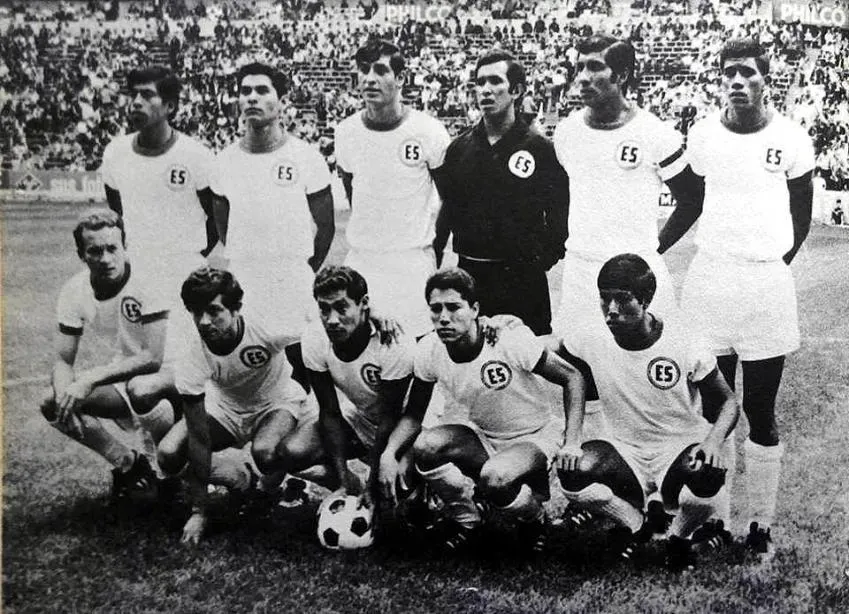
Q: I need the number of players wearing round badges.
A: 11